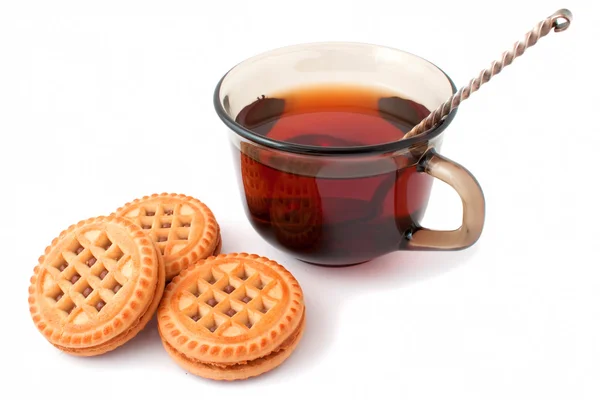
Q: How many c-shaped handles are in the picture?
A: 1